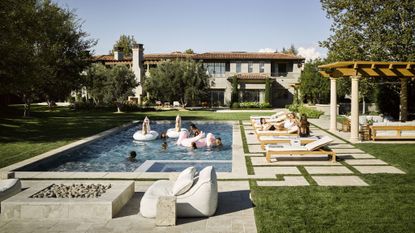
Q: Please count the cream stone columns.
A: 2